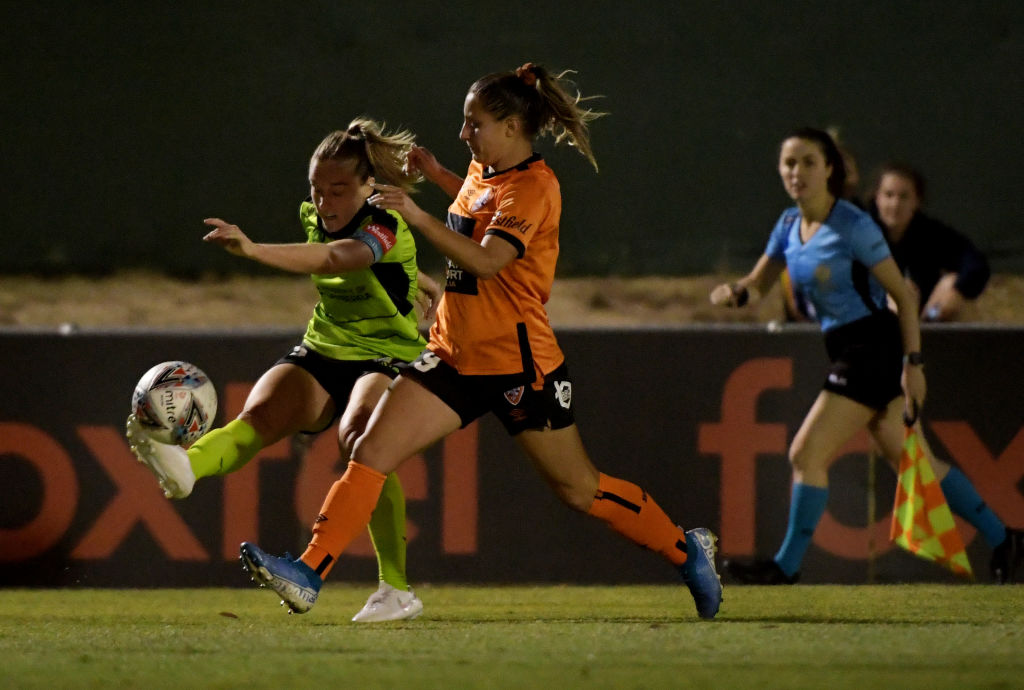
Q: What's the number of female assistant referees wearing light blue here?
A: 1